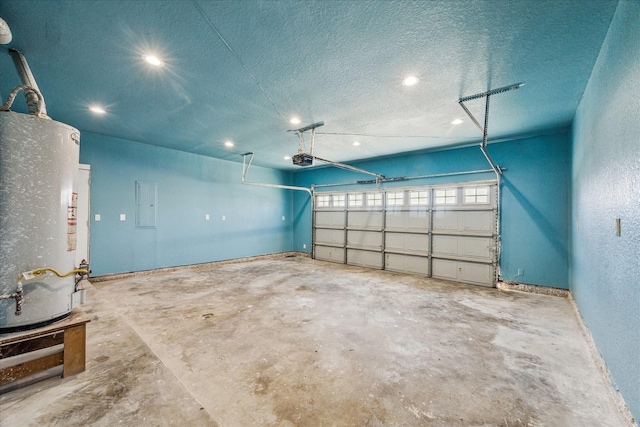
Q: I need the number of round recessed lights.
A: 8